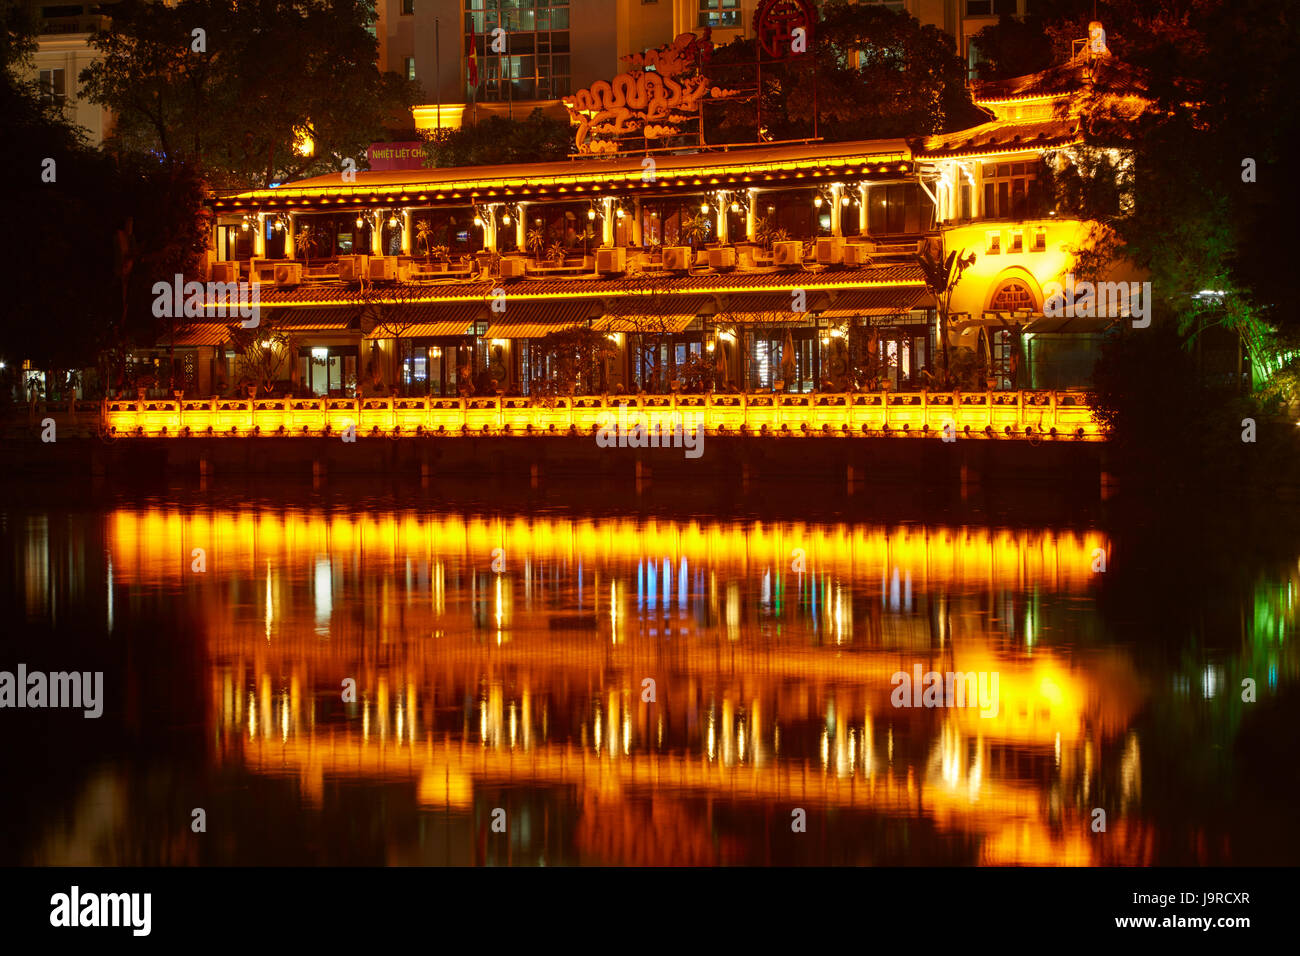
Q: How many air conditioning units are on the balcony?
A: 11